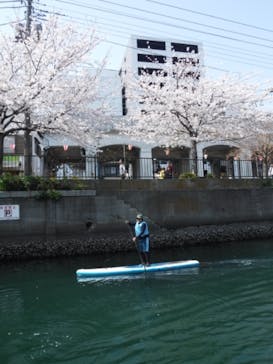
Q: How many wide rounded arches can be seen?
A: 4